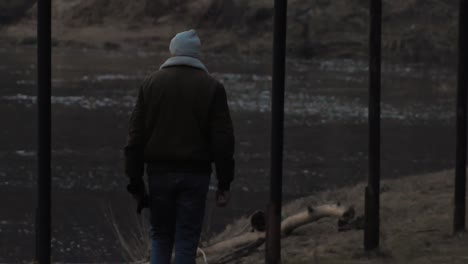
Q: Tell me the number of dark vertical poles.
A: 4